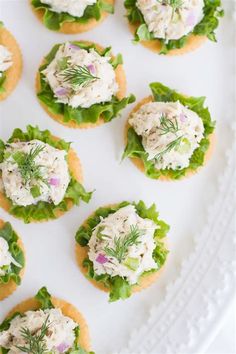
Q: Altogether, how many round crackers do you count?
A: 9